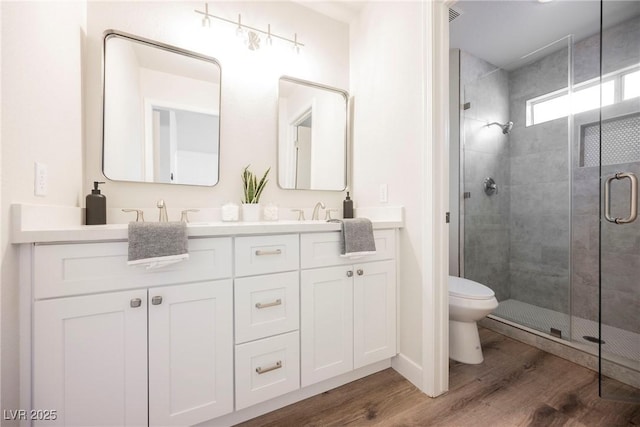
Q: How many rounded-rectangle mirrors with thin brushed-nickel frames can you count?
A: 2